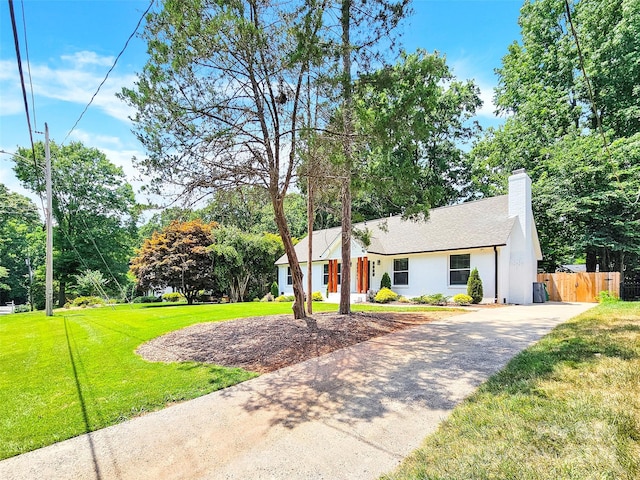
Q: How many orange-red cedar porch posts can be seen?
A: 4